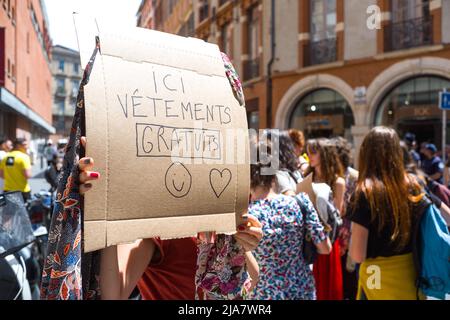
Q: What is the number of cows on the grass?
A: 0